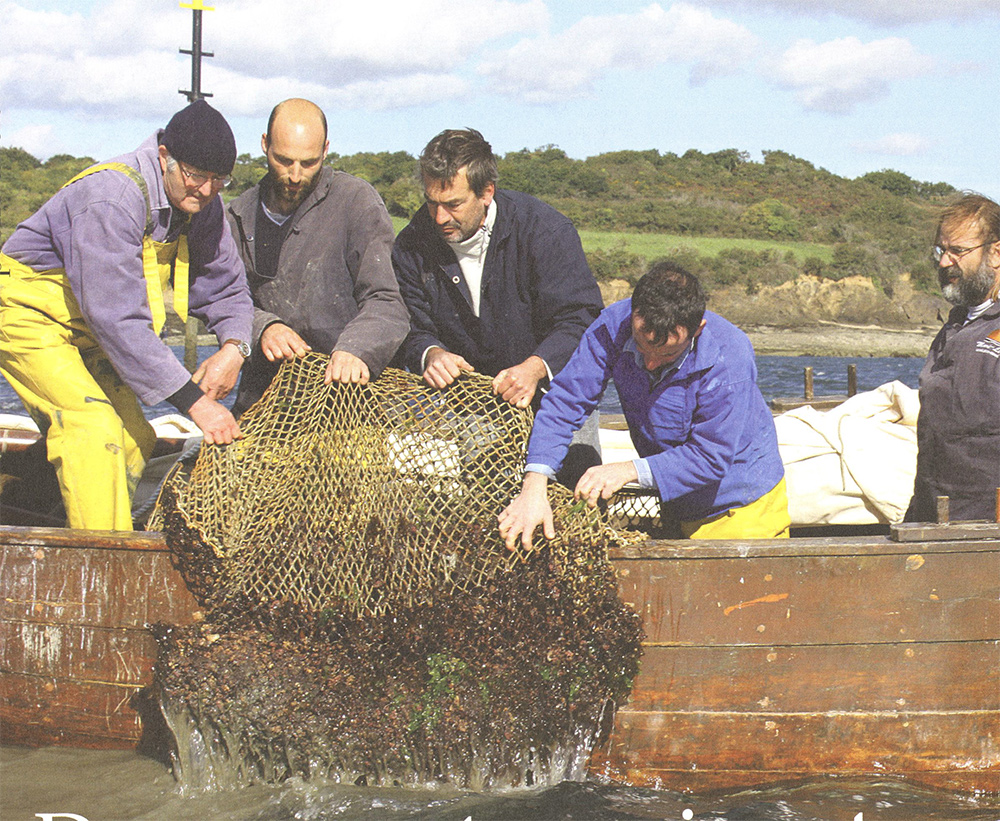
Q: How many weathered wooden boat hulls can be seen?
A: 1